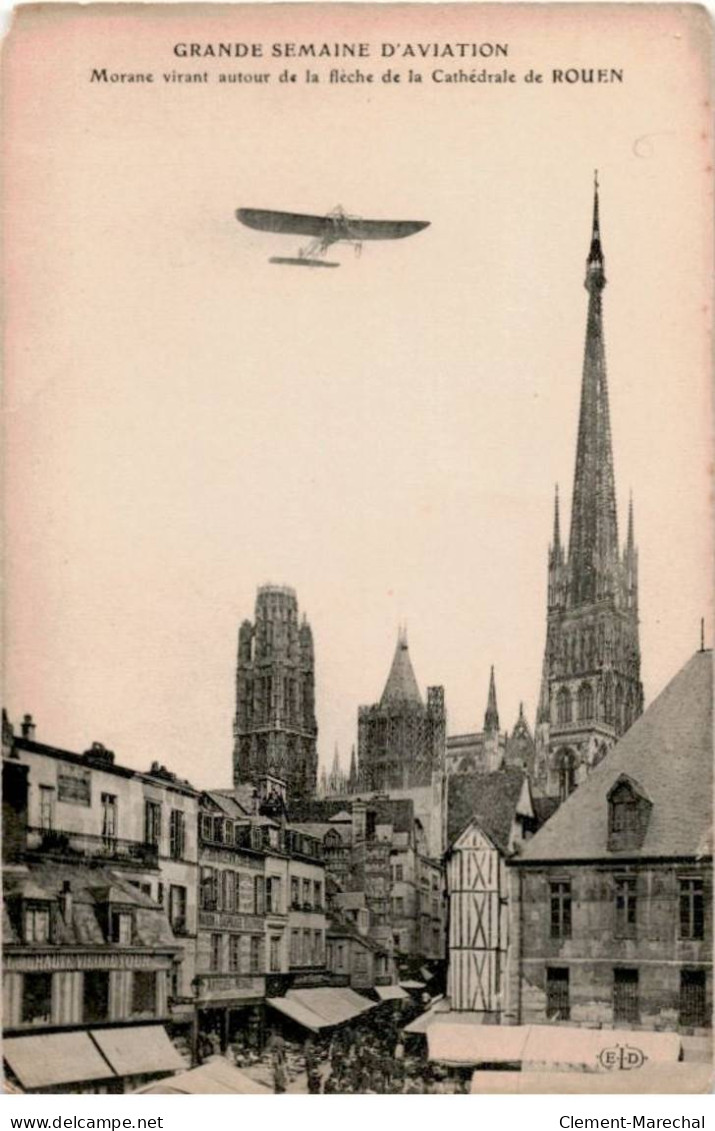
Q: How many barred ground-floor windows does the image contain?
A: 3